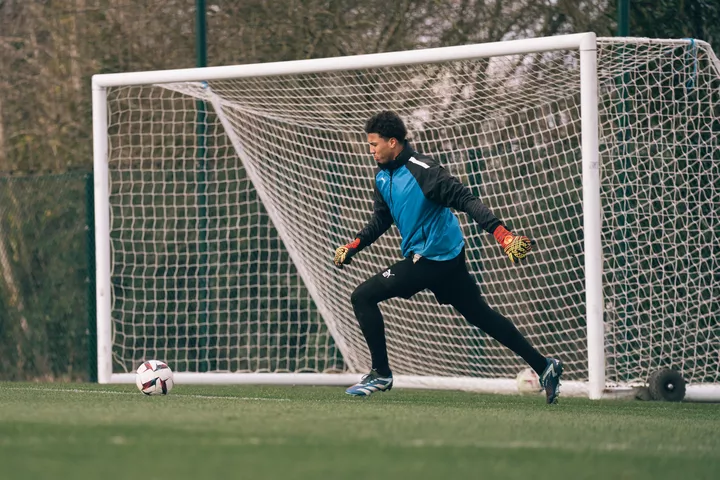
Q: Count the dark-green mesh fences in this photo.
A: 1